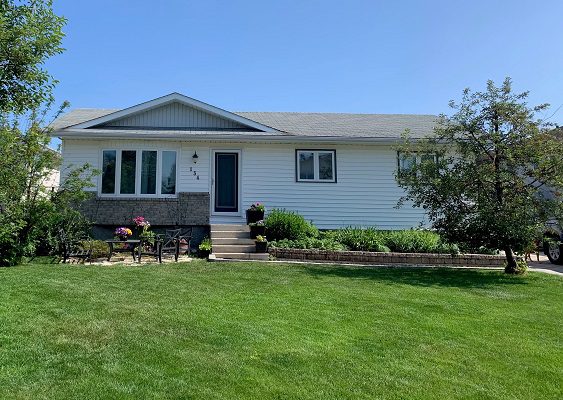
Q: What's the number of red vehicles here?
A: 0